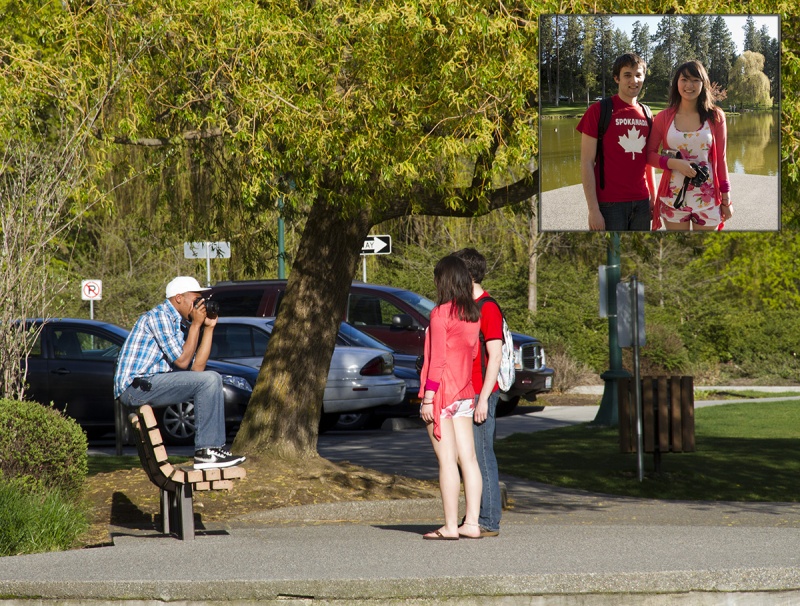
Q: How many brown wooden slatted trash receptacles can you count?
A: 1